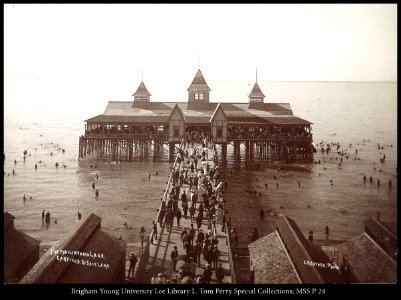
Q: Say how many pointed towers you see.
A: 3